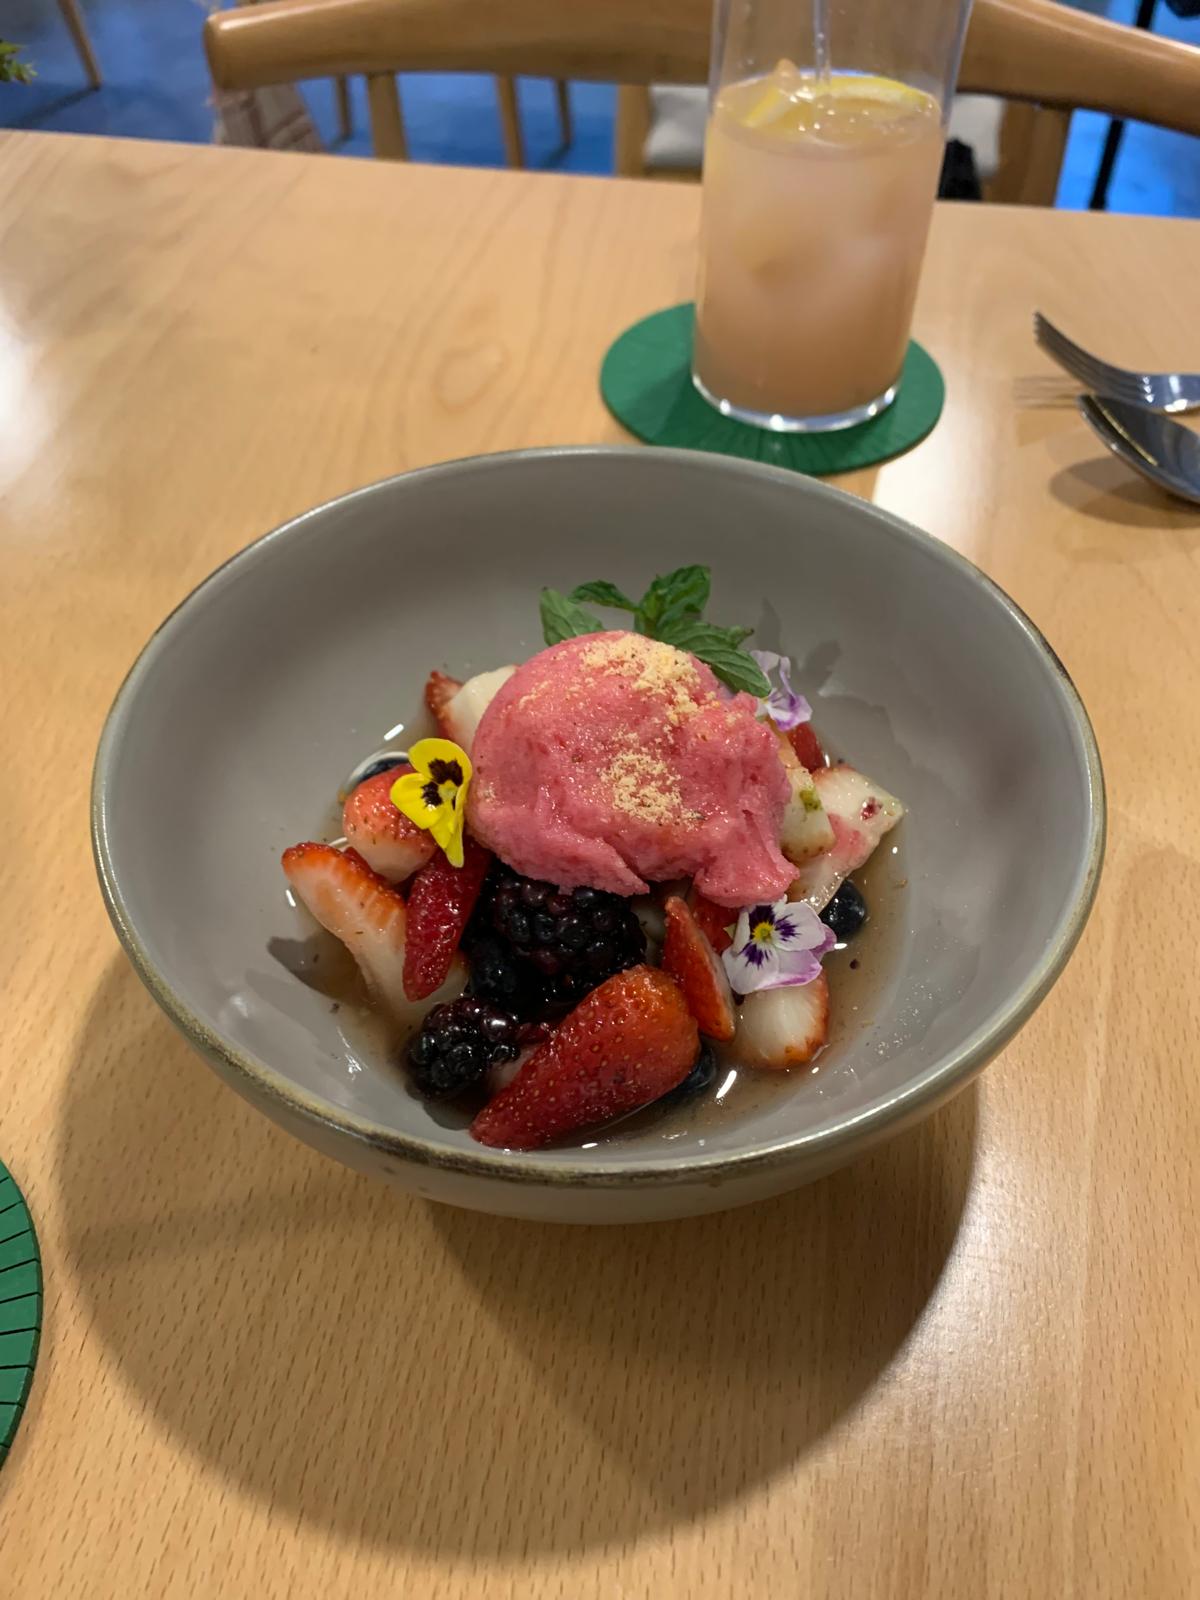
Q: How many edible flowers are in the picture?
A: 3